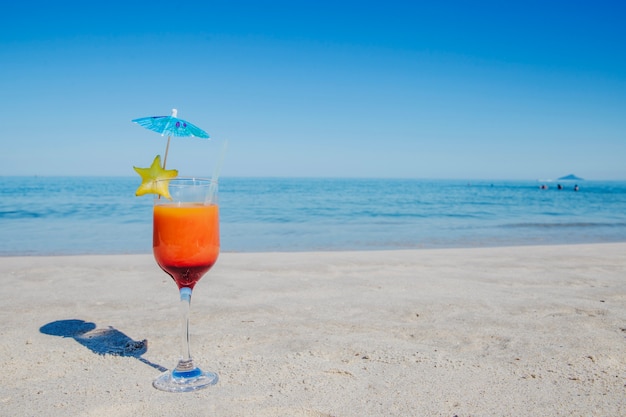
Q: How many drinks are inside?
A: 1